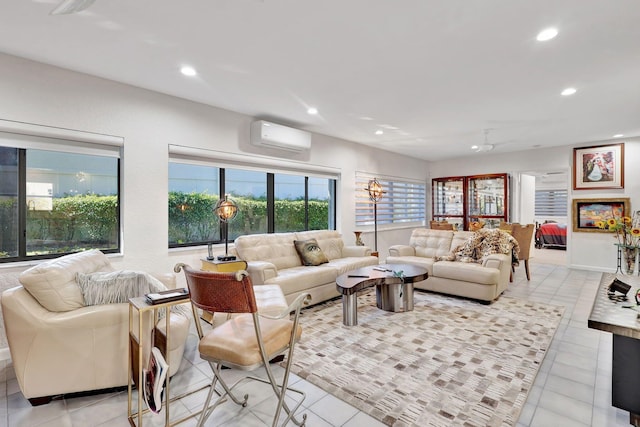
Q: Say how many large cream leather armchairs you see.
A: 1